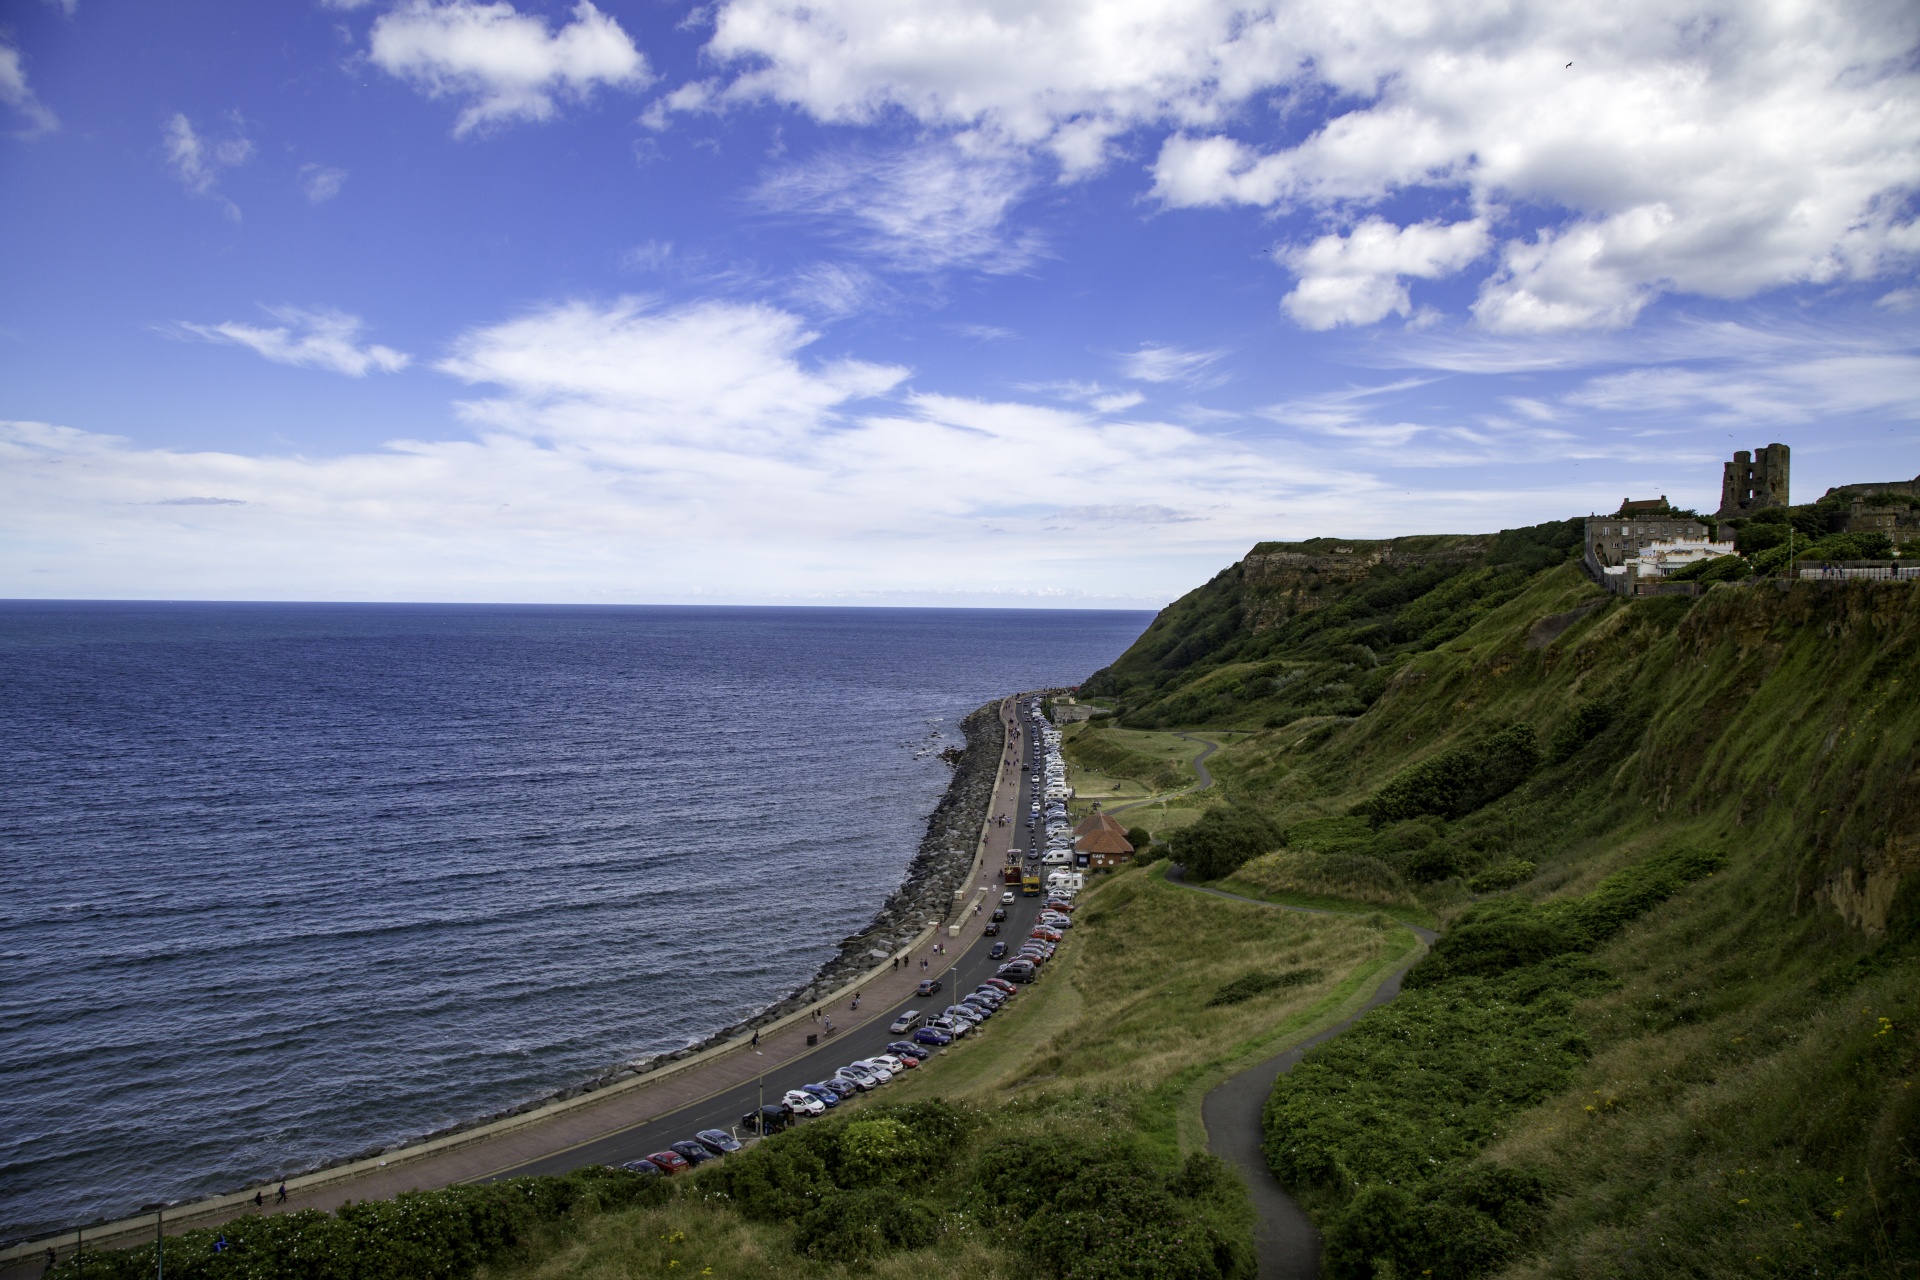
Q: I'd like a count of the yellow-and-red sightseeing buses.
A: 2